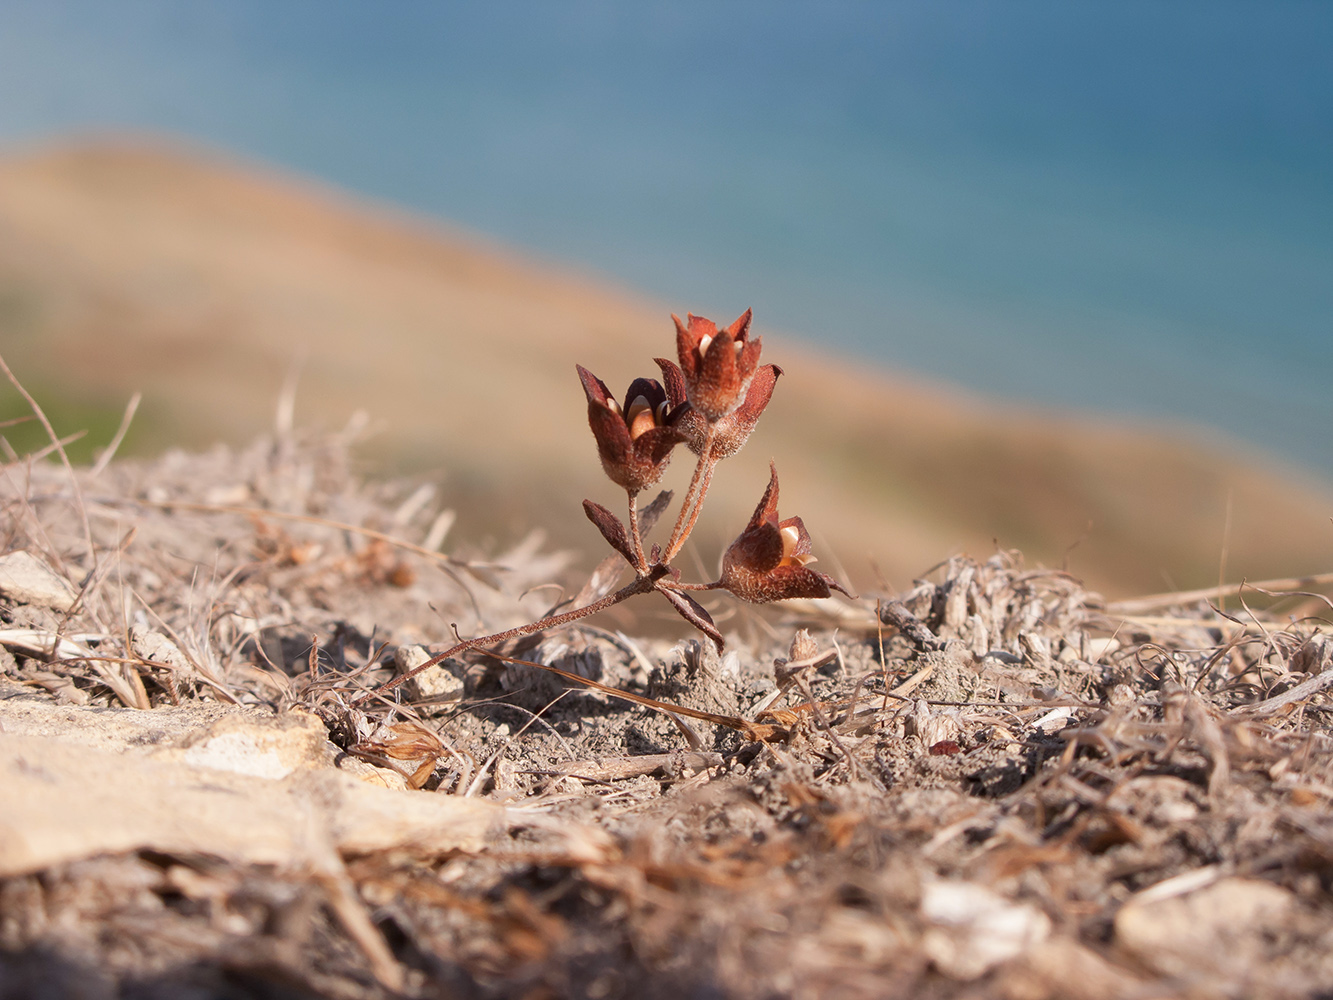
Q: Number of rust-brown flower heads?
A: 4